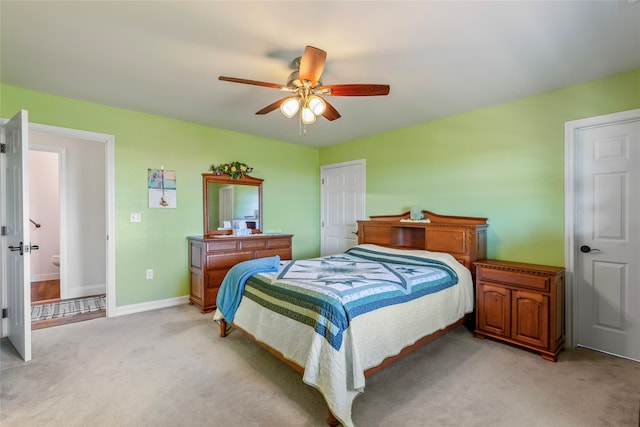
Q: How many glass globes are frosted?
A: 3